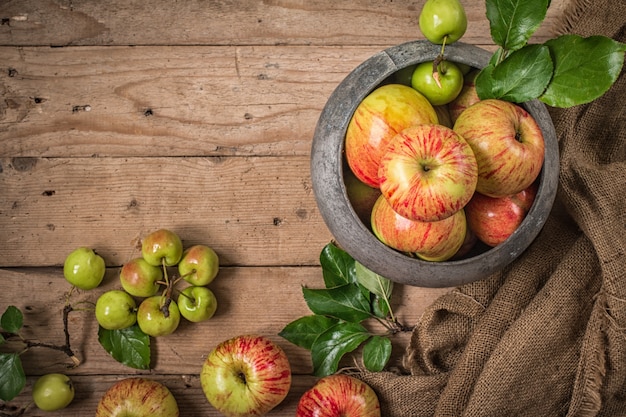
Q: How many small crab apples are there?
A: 10